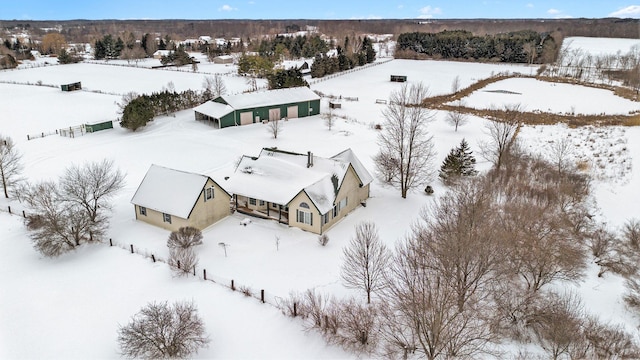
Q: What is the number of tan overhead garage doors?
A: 3